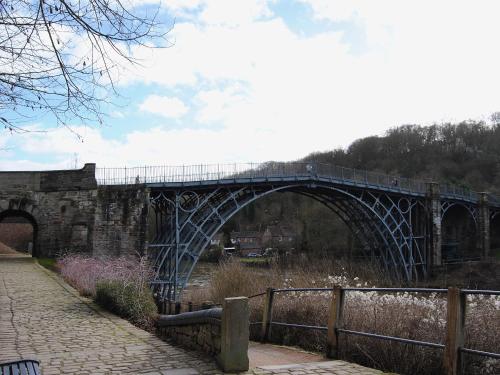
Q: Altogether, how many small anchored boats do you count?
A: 0